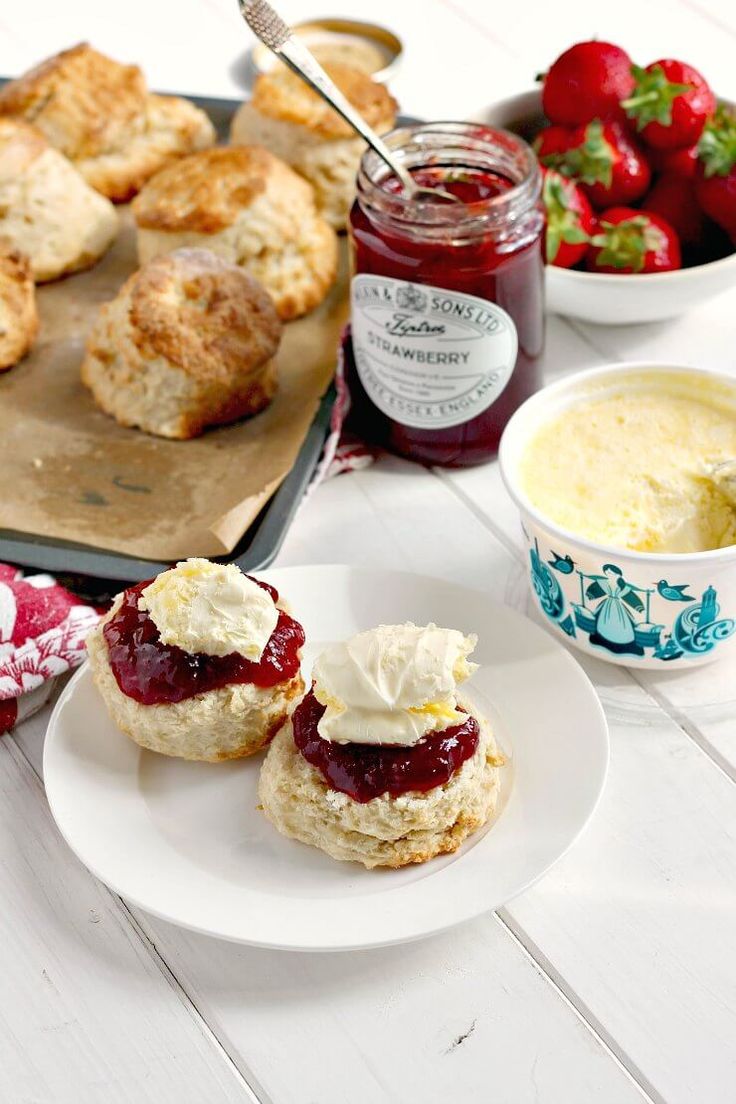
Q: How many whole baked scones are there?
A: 6